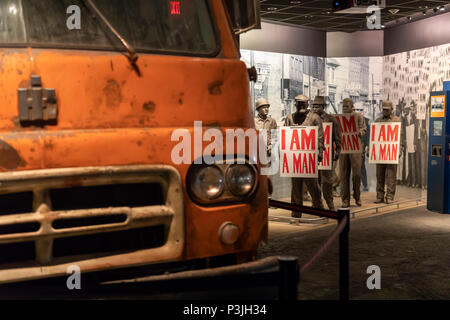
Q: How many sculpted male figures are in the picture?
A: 5